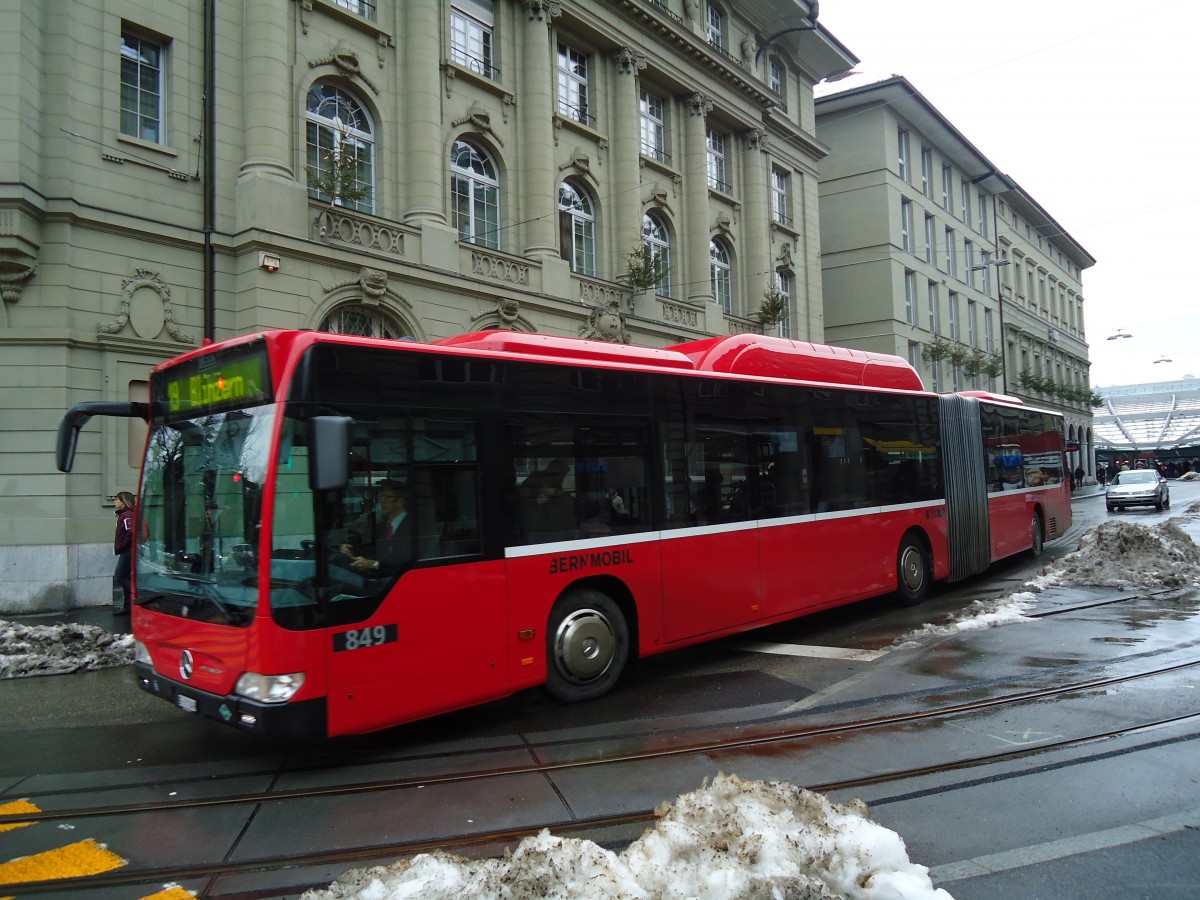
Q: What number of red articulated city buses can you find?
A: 1